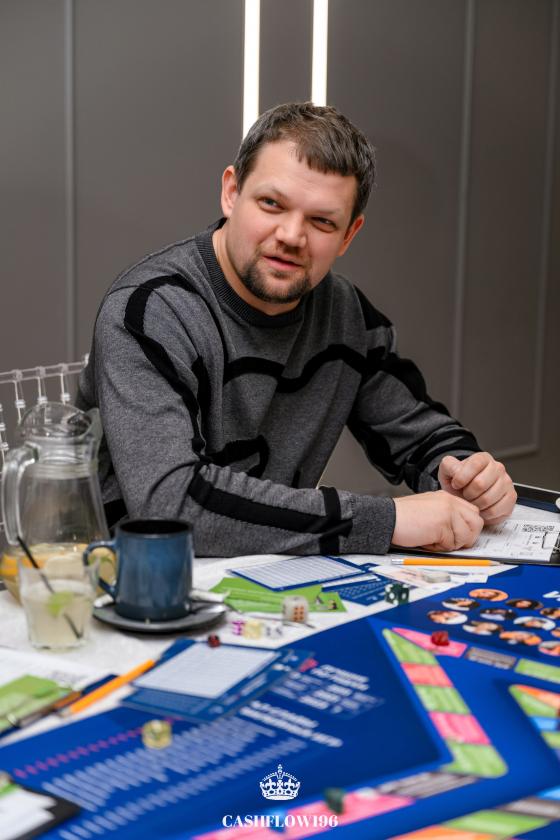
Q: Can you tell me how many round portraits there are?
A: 11